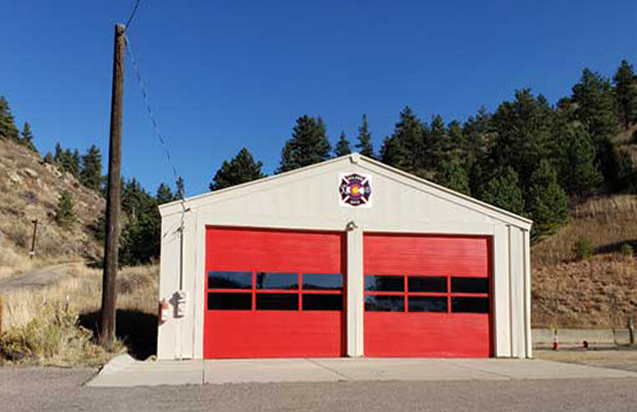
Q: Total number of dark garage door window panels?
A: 12